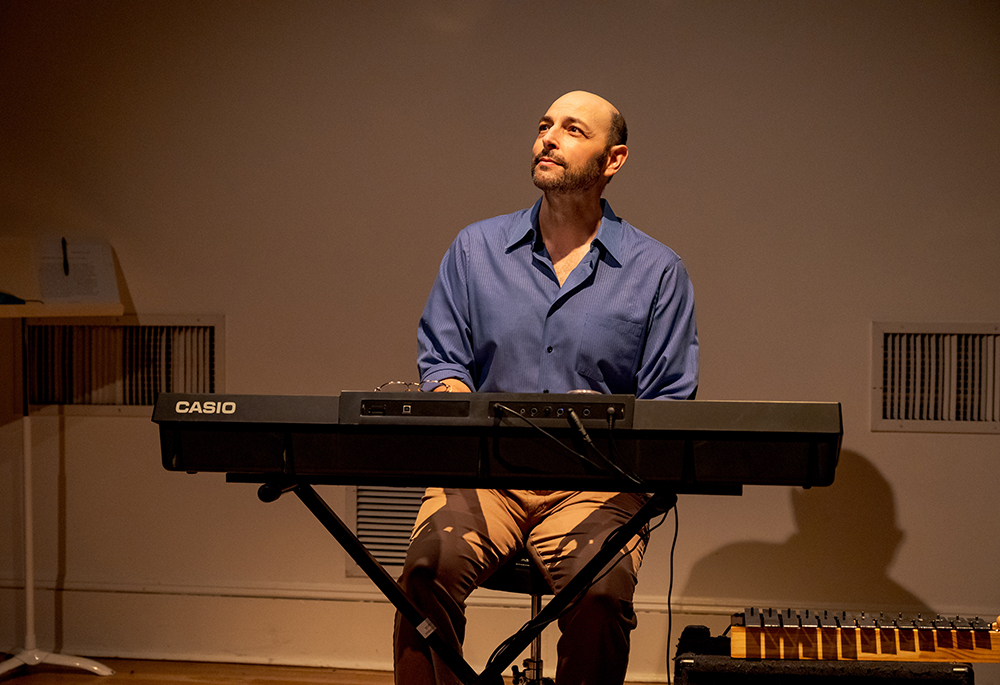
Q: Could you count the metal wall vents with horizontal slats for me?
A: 1